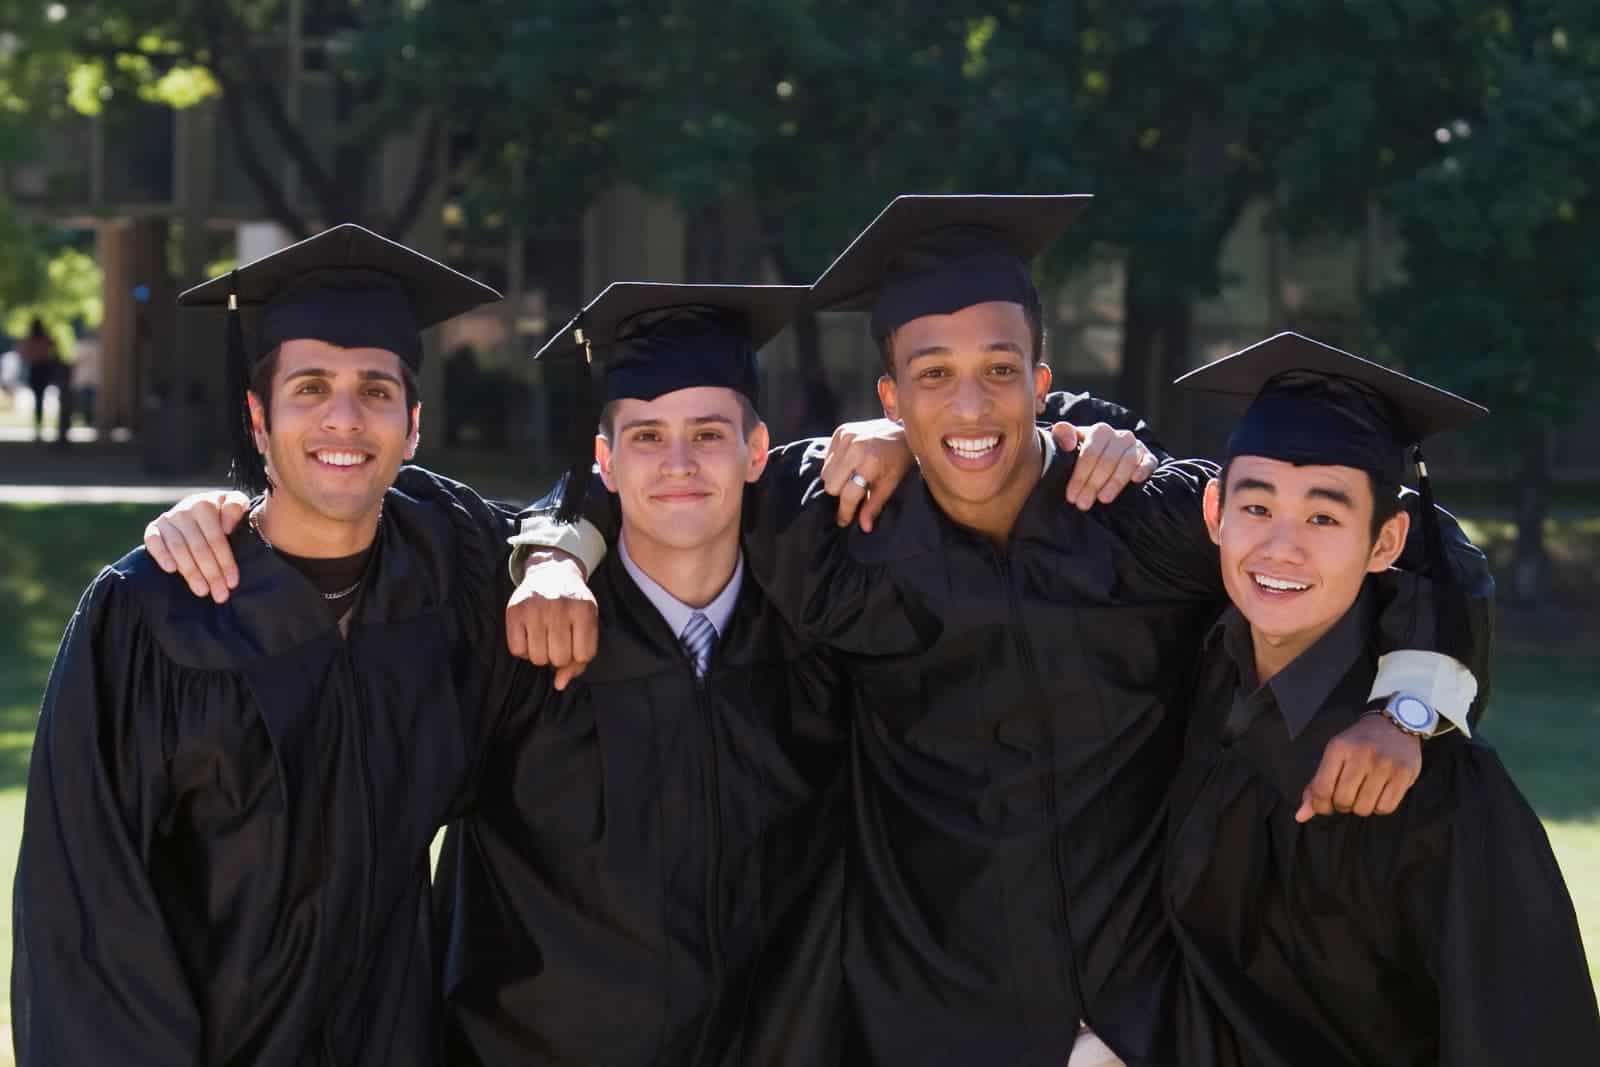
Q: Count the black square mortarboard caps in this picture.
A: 4